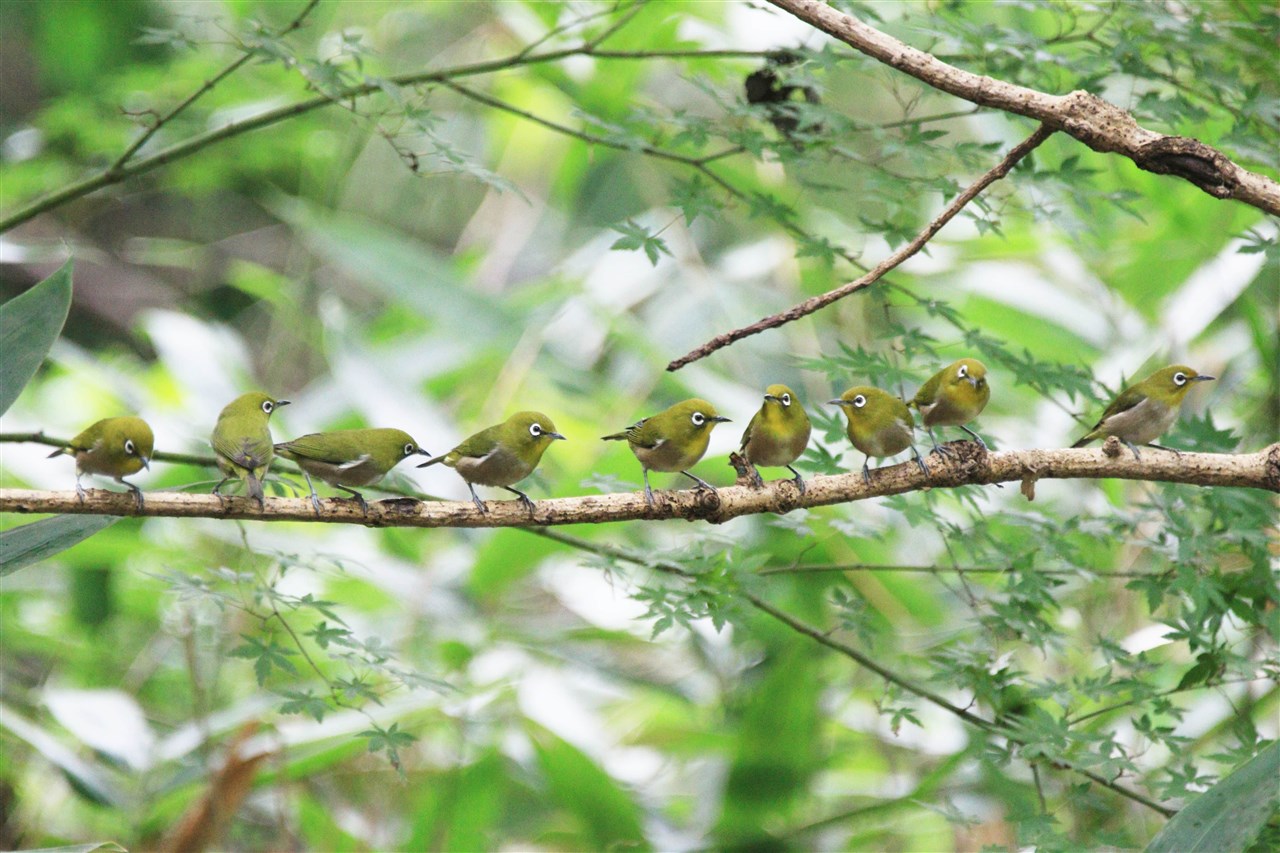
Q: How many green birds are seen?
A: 9